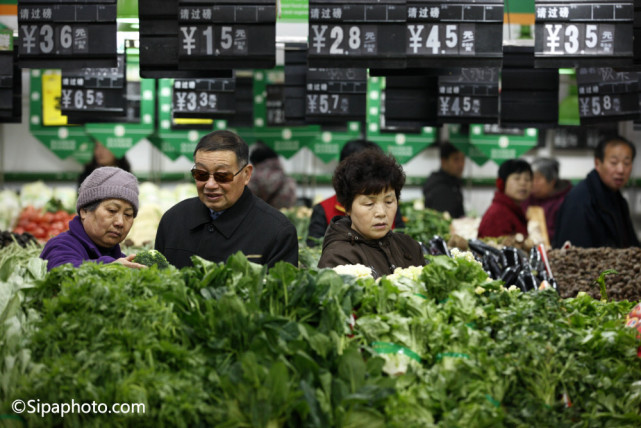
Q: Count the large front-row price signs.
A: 5